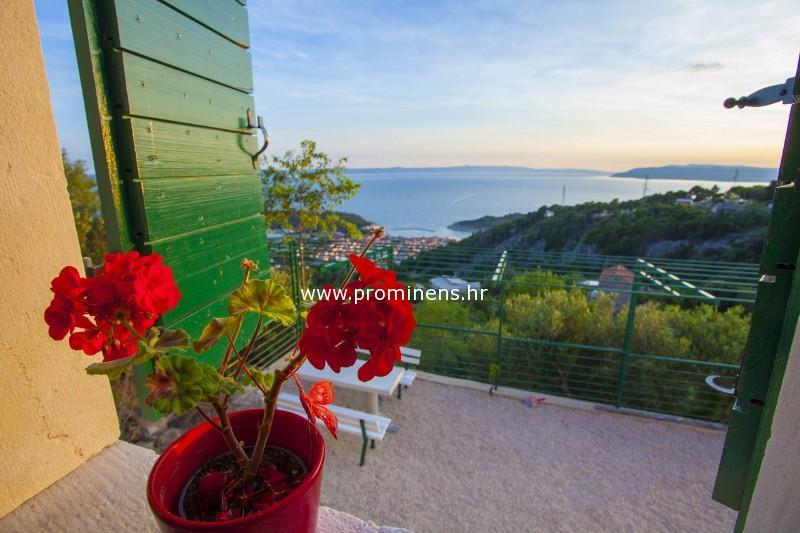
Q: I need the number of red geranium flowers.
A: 2